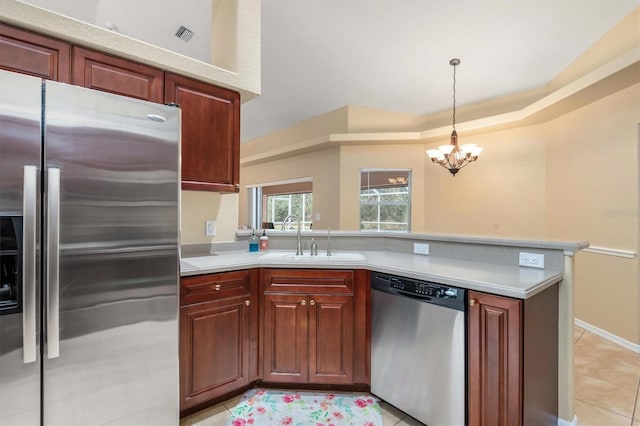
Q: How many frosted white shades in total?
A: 6